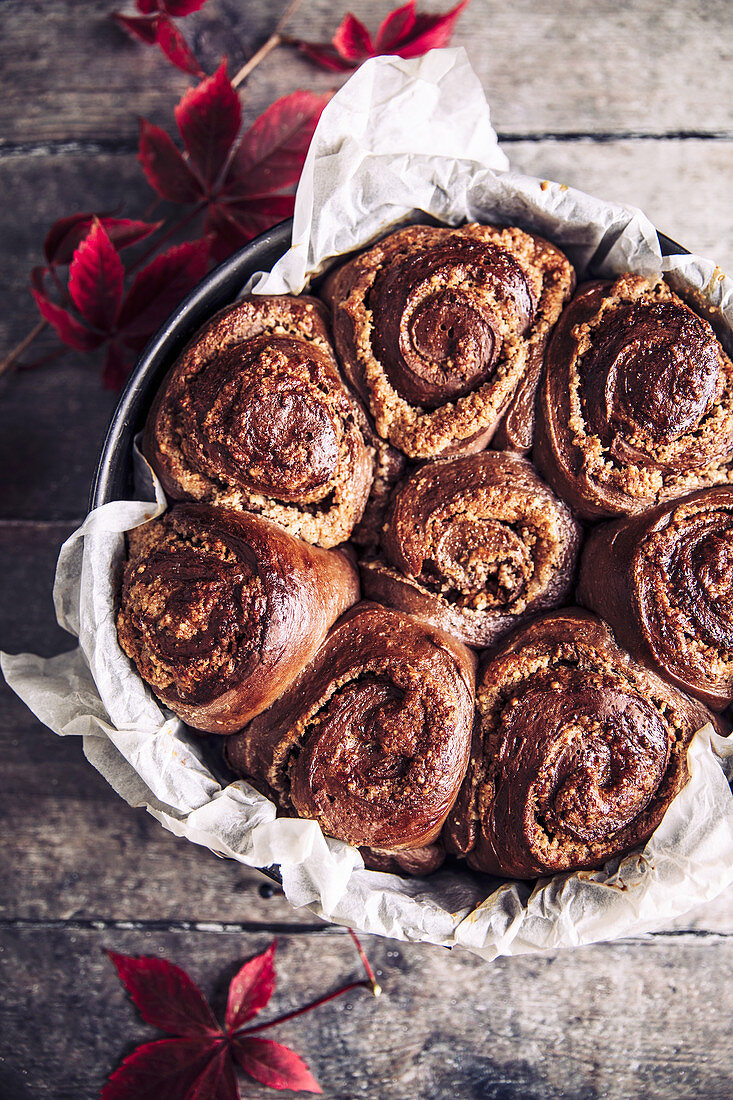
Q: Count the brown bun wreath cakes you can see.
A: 8